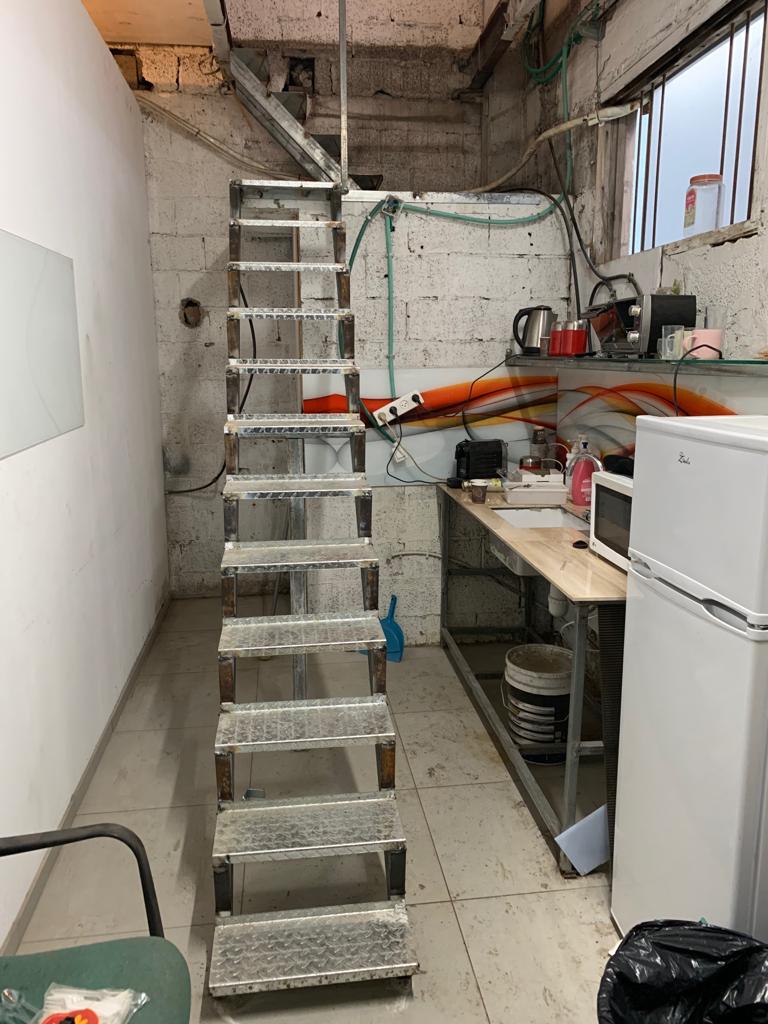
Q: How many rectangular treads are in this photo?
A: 12